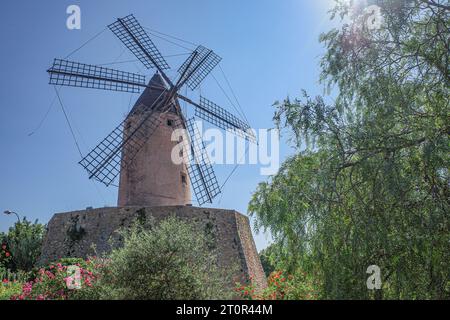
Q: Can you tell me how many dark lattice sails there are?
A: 6